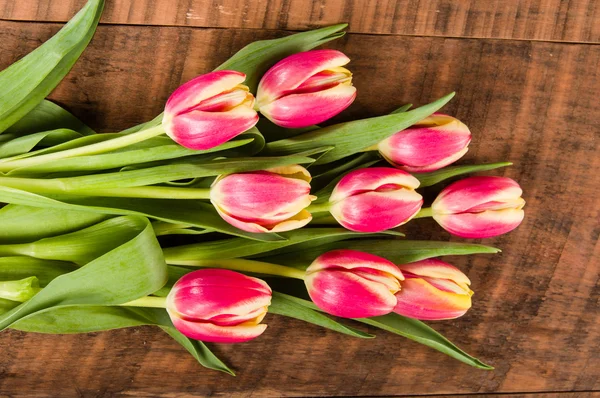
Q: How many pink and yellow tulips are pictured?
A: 9